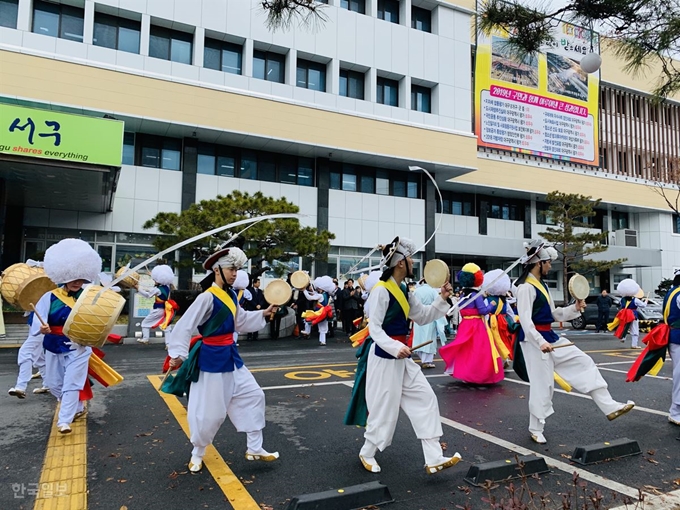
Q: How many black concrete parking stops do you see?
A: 3